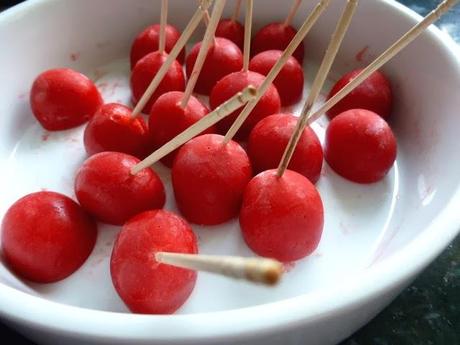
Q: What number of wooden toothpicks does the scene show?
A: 12